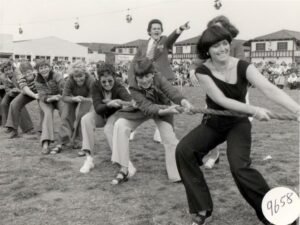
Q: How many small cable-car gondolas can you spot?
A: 4